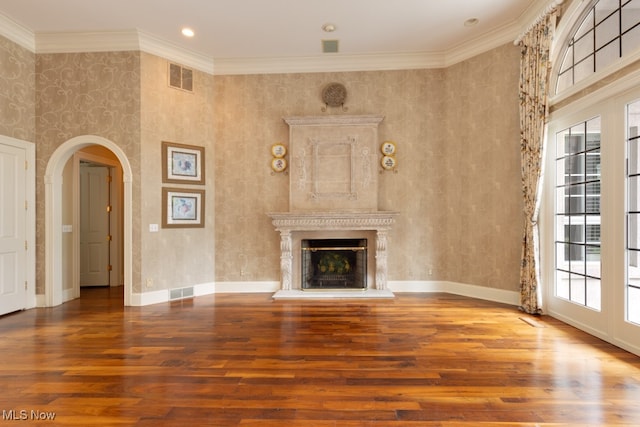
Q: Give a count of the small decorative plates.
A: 4